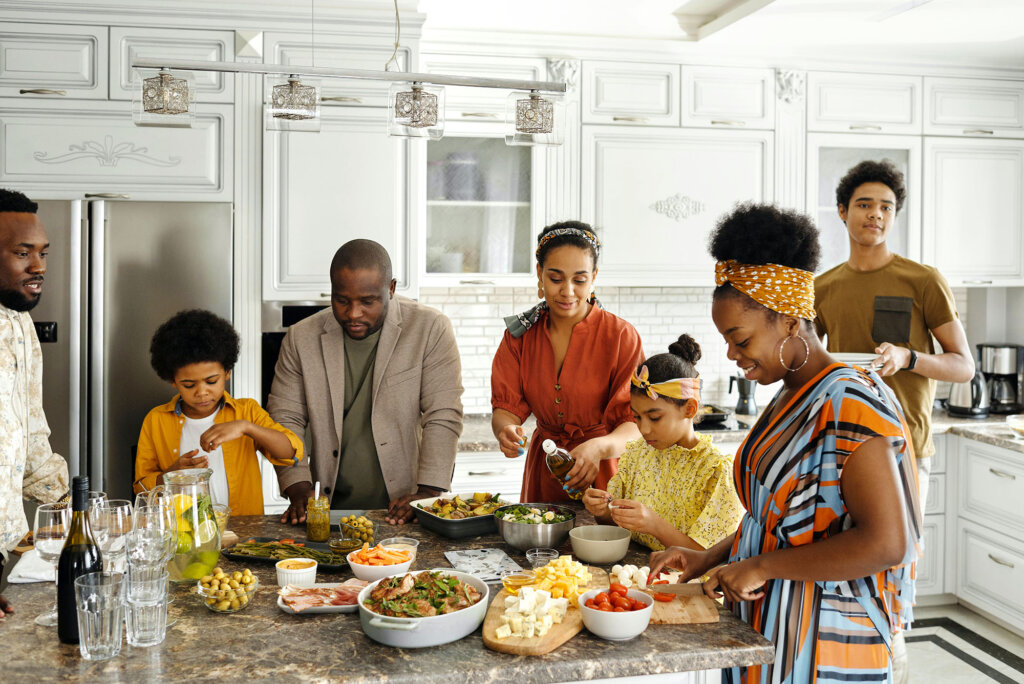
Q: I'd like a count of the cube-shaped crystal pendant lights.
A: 4